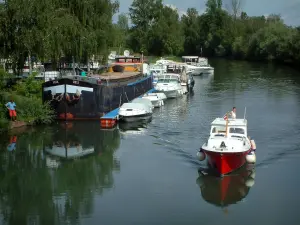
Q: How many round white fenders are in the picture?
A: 2